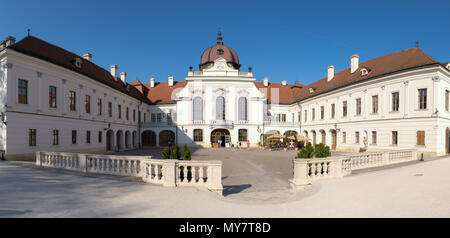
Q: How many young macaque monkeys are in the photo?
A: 0